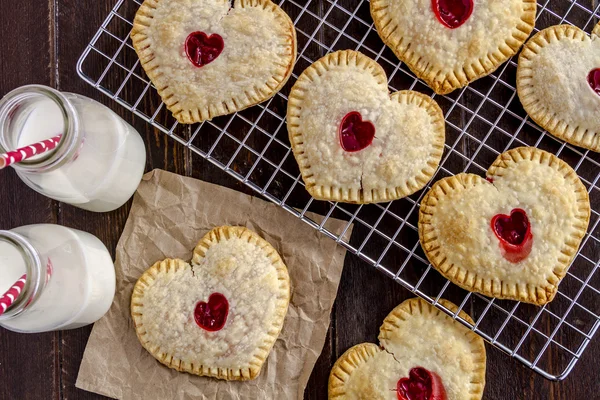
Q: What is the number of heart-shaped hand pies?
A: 7